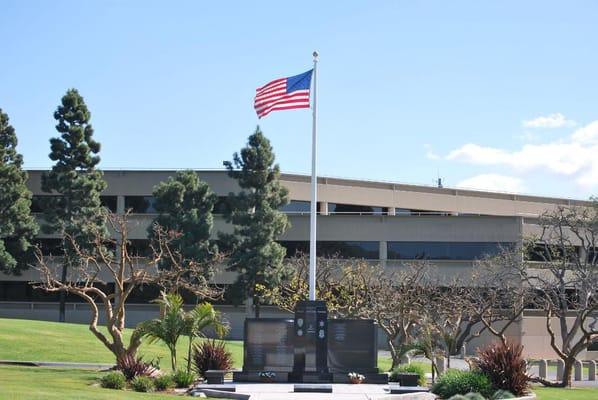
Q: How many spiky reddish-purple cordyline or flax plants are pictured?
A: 3